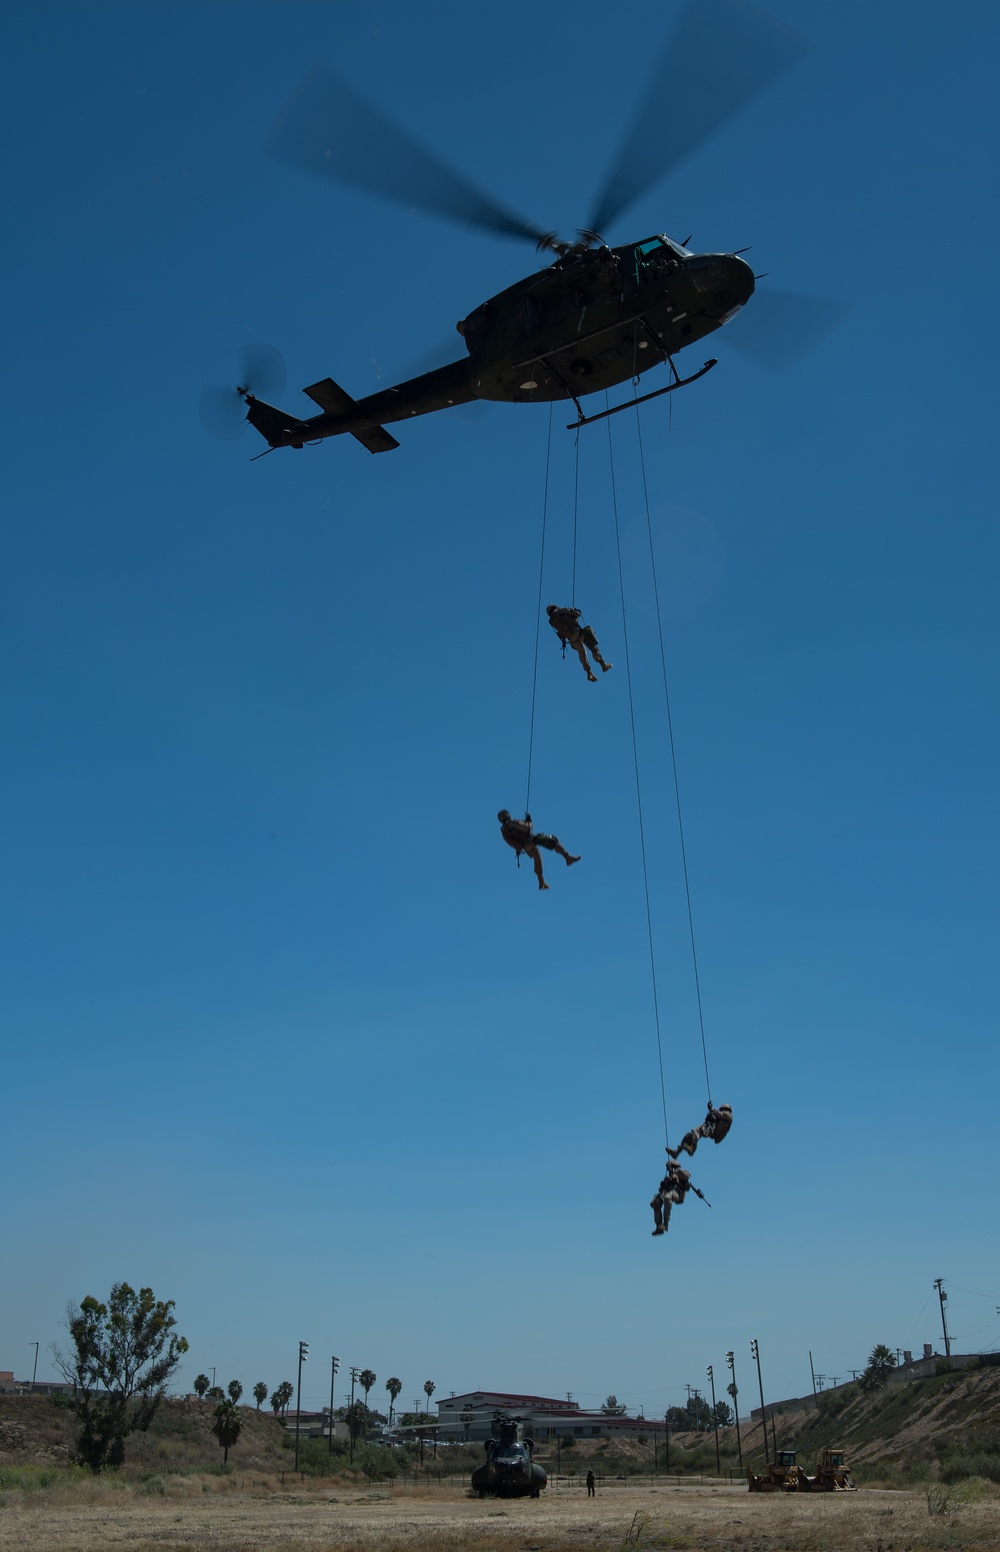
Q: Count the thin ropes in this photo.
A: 4